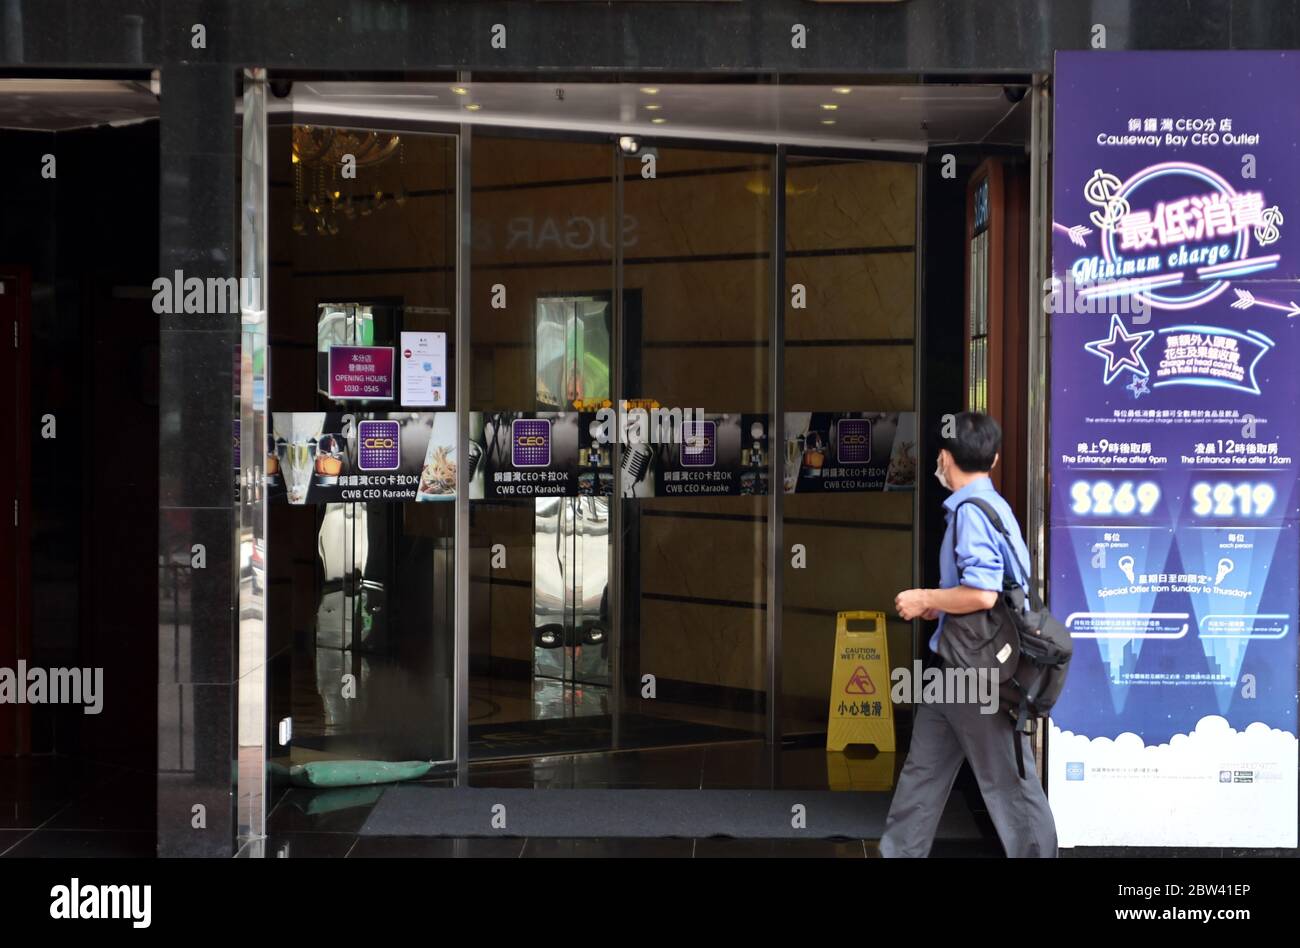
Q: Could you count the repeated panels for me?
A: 4